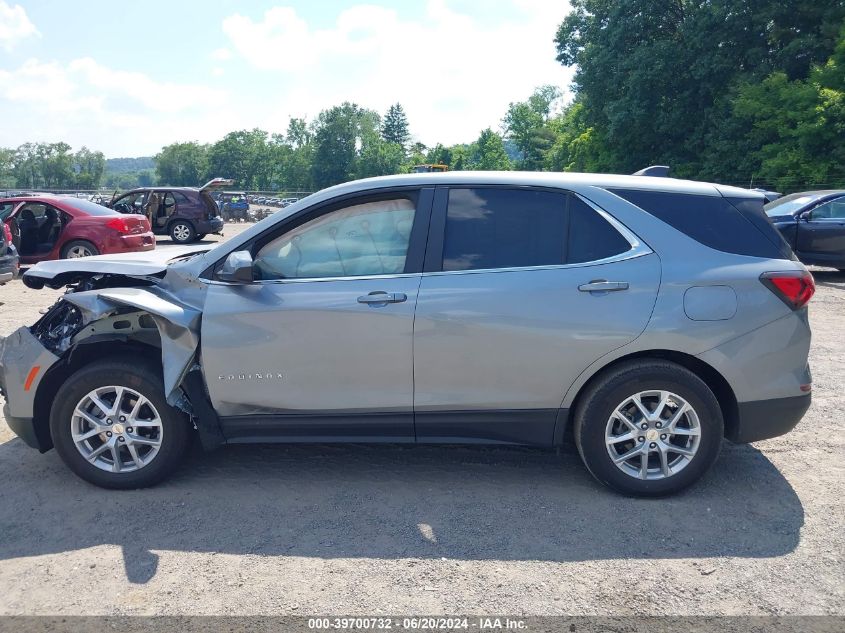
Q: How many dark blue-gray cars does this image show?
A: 1